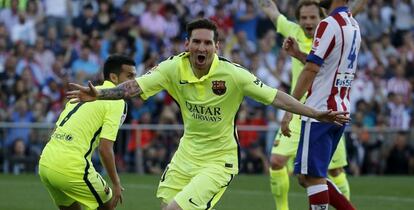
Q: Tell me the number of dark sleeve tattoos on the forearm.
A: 1